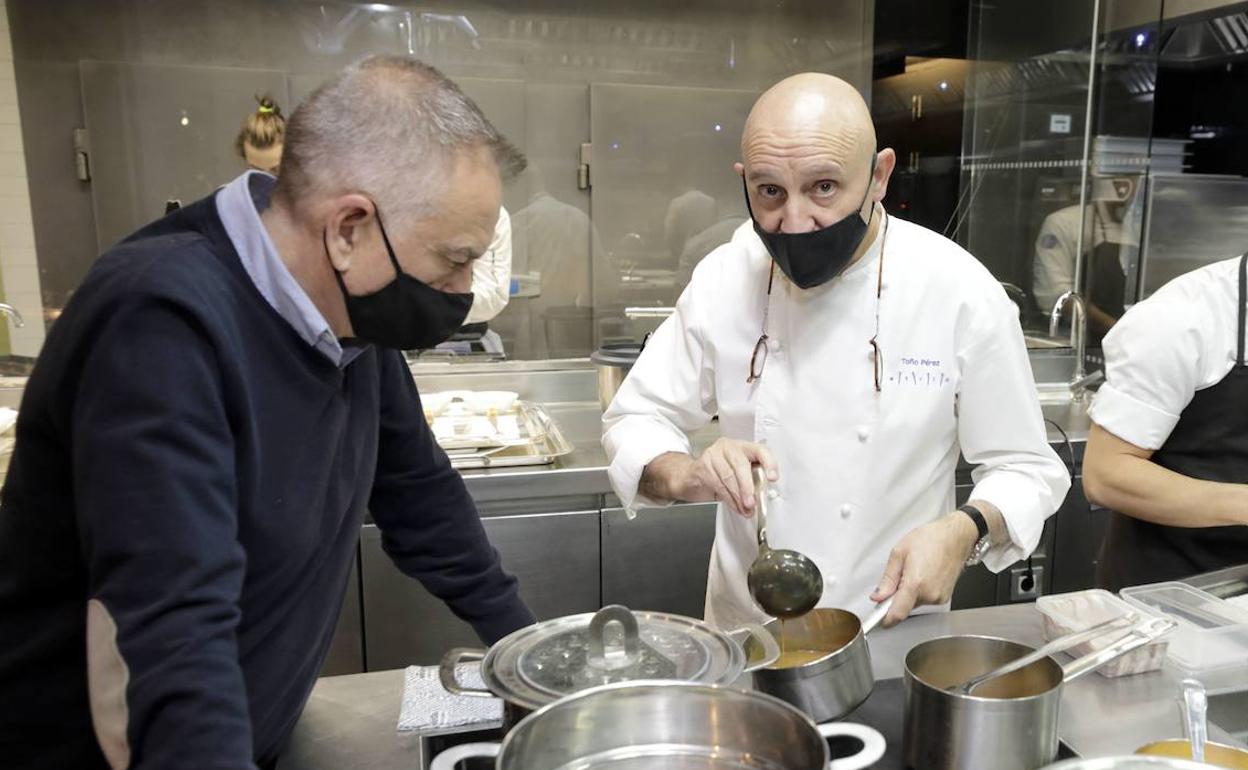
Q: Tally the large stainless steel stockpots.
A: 2